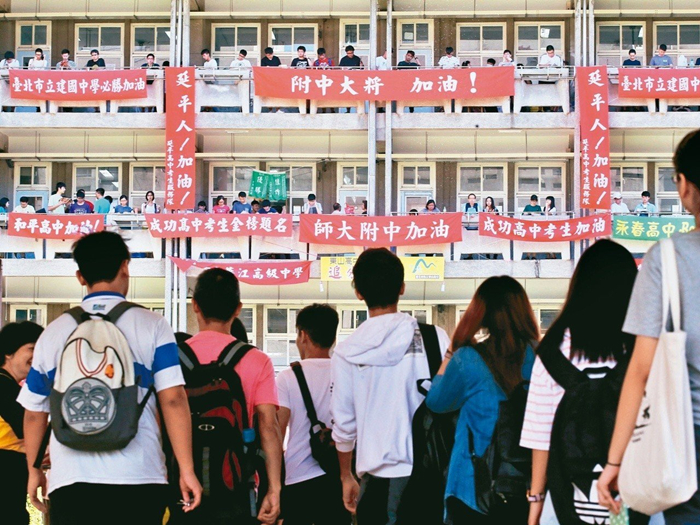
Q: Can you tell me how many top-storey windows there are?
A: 11